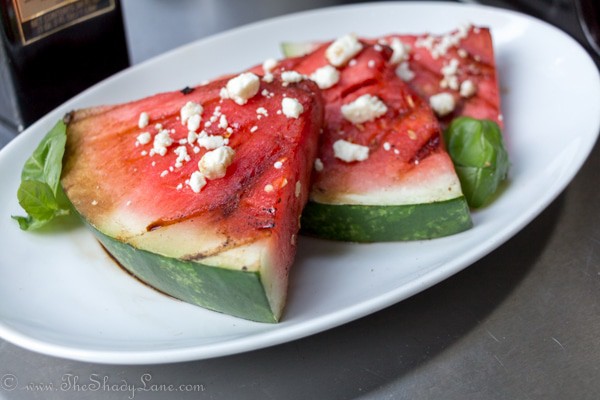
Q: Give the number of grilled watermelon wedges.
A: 3